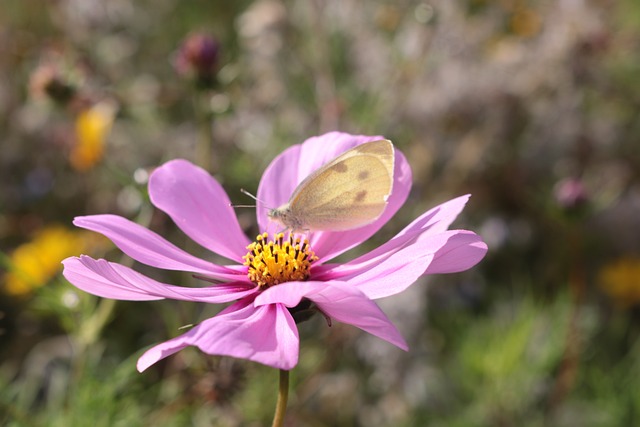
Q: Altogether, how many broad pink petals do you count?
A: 8